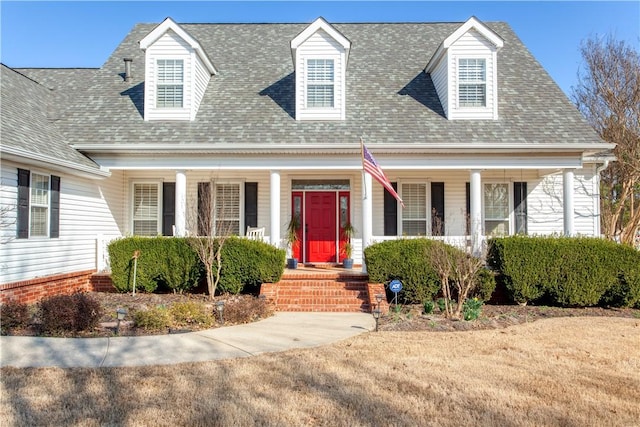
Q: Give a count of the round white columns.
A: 5